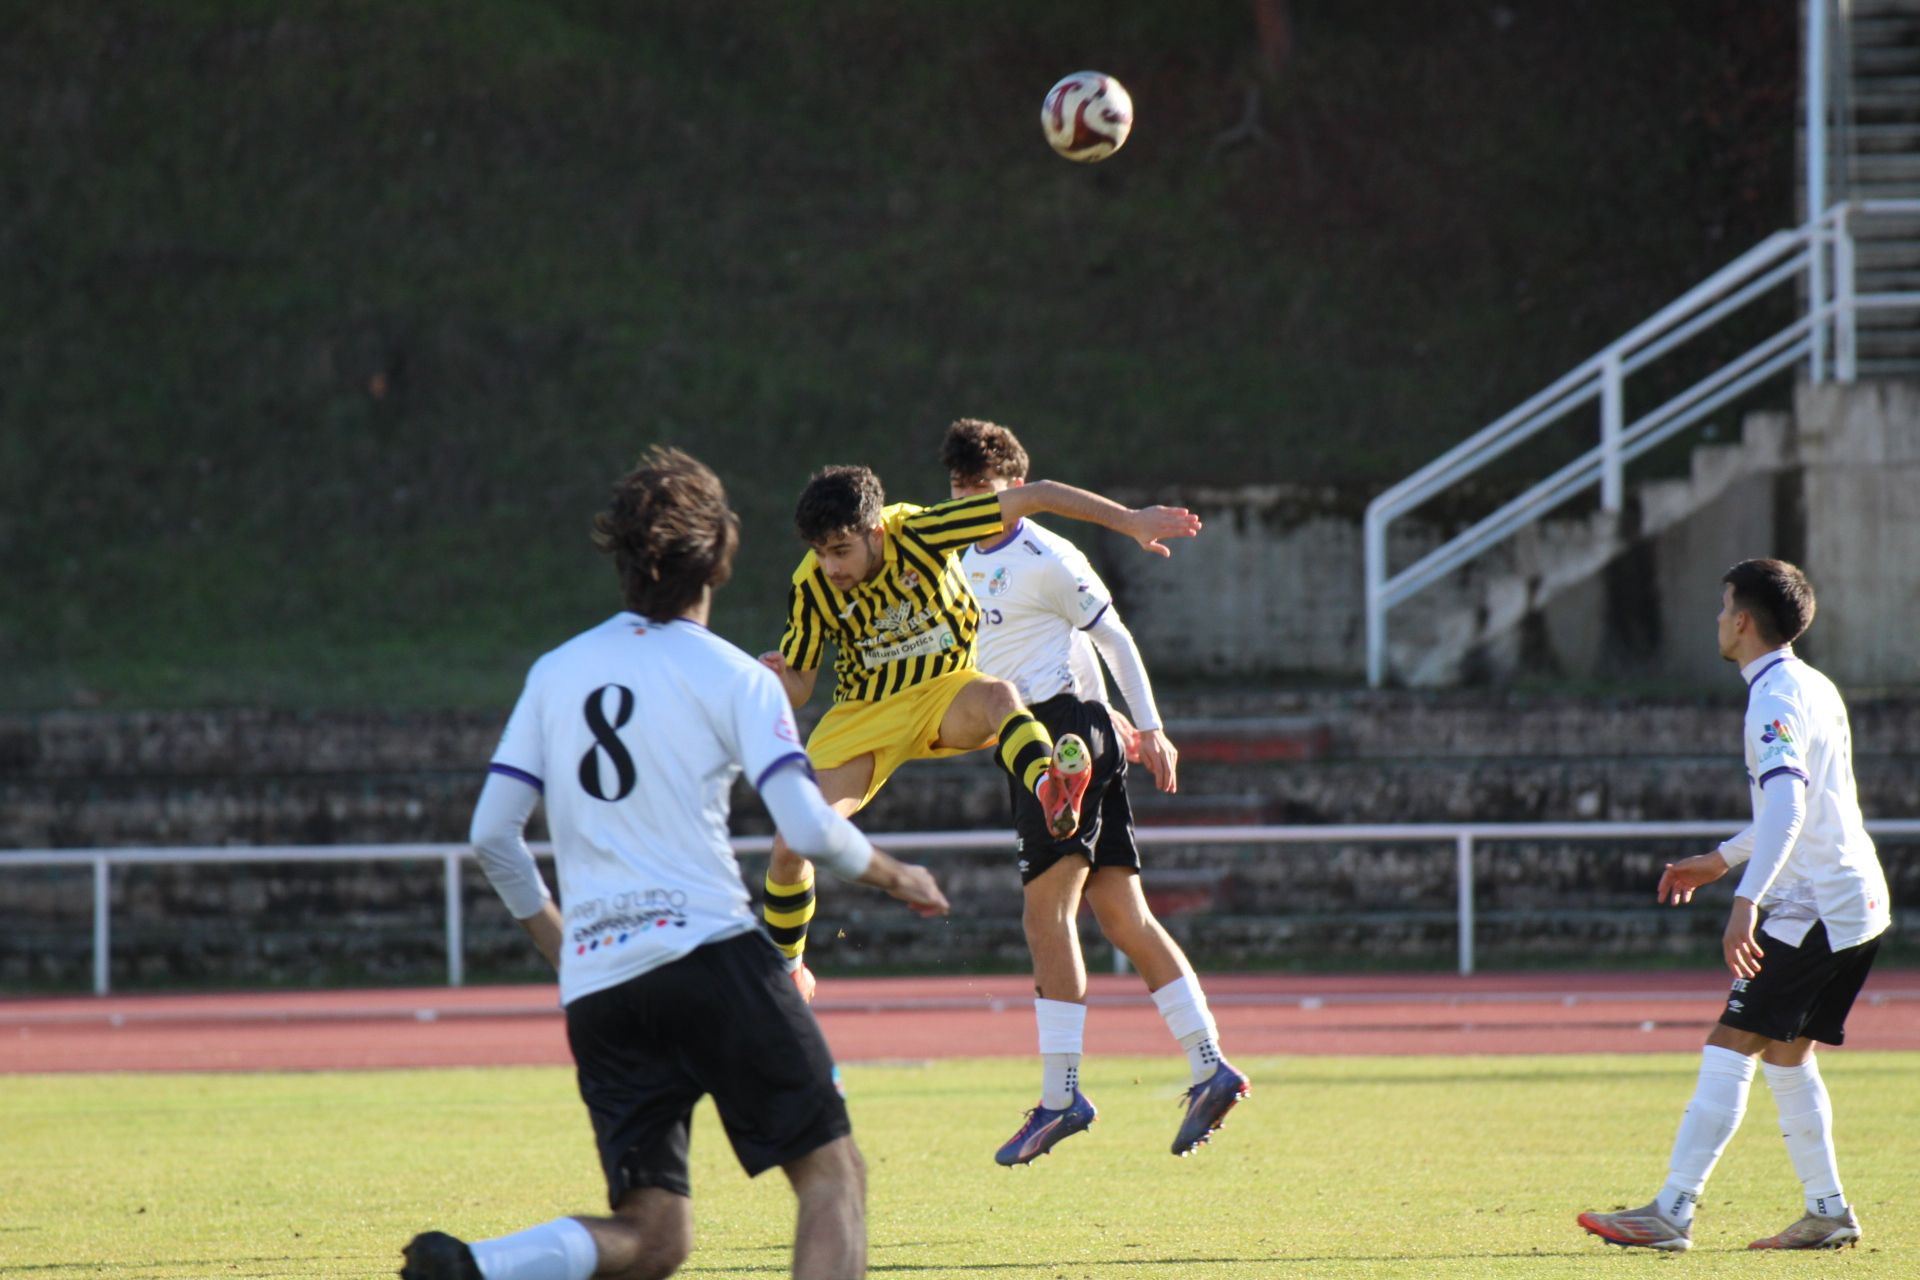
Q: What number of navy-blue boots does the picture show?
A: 2